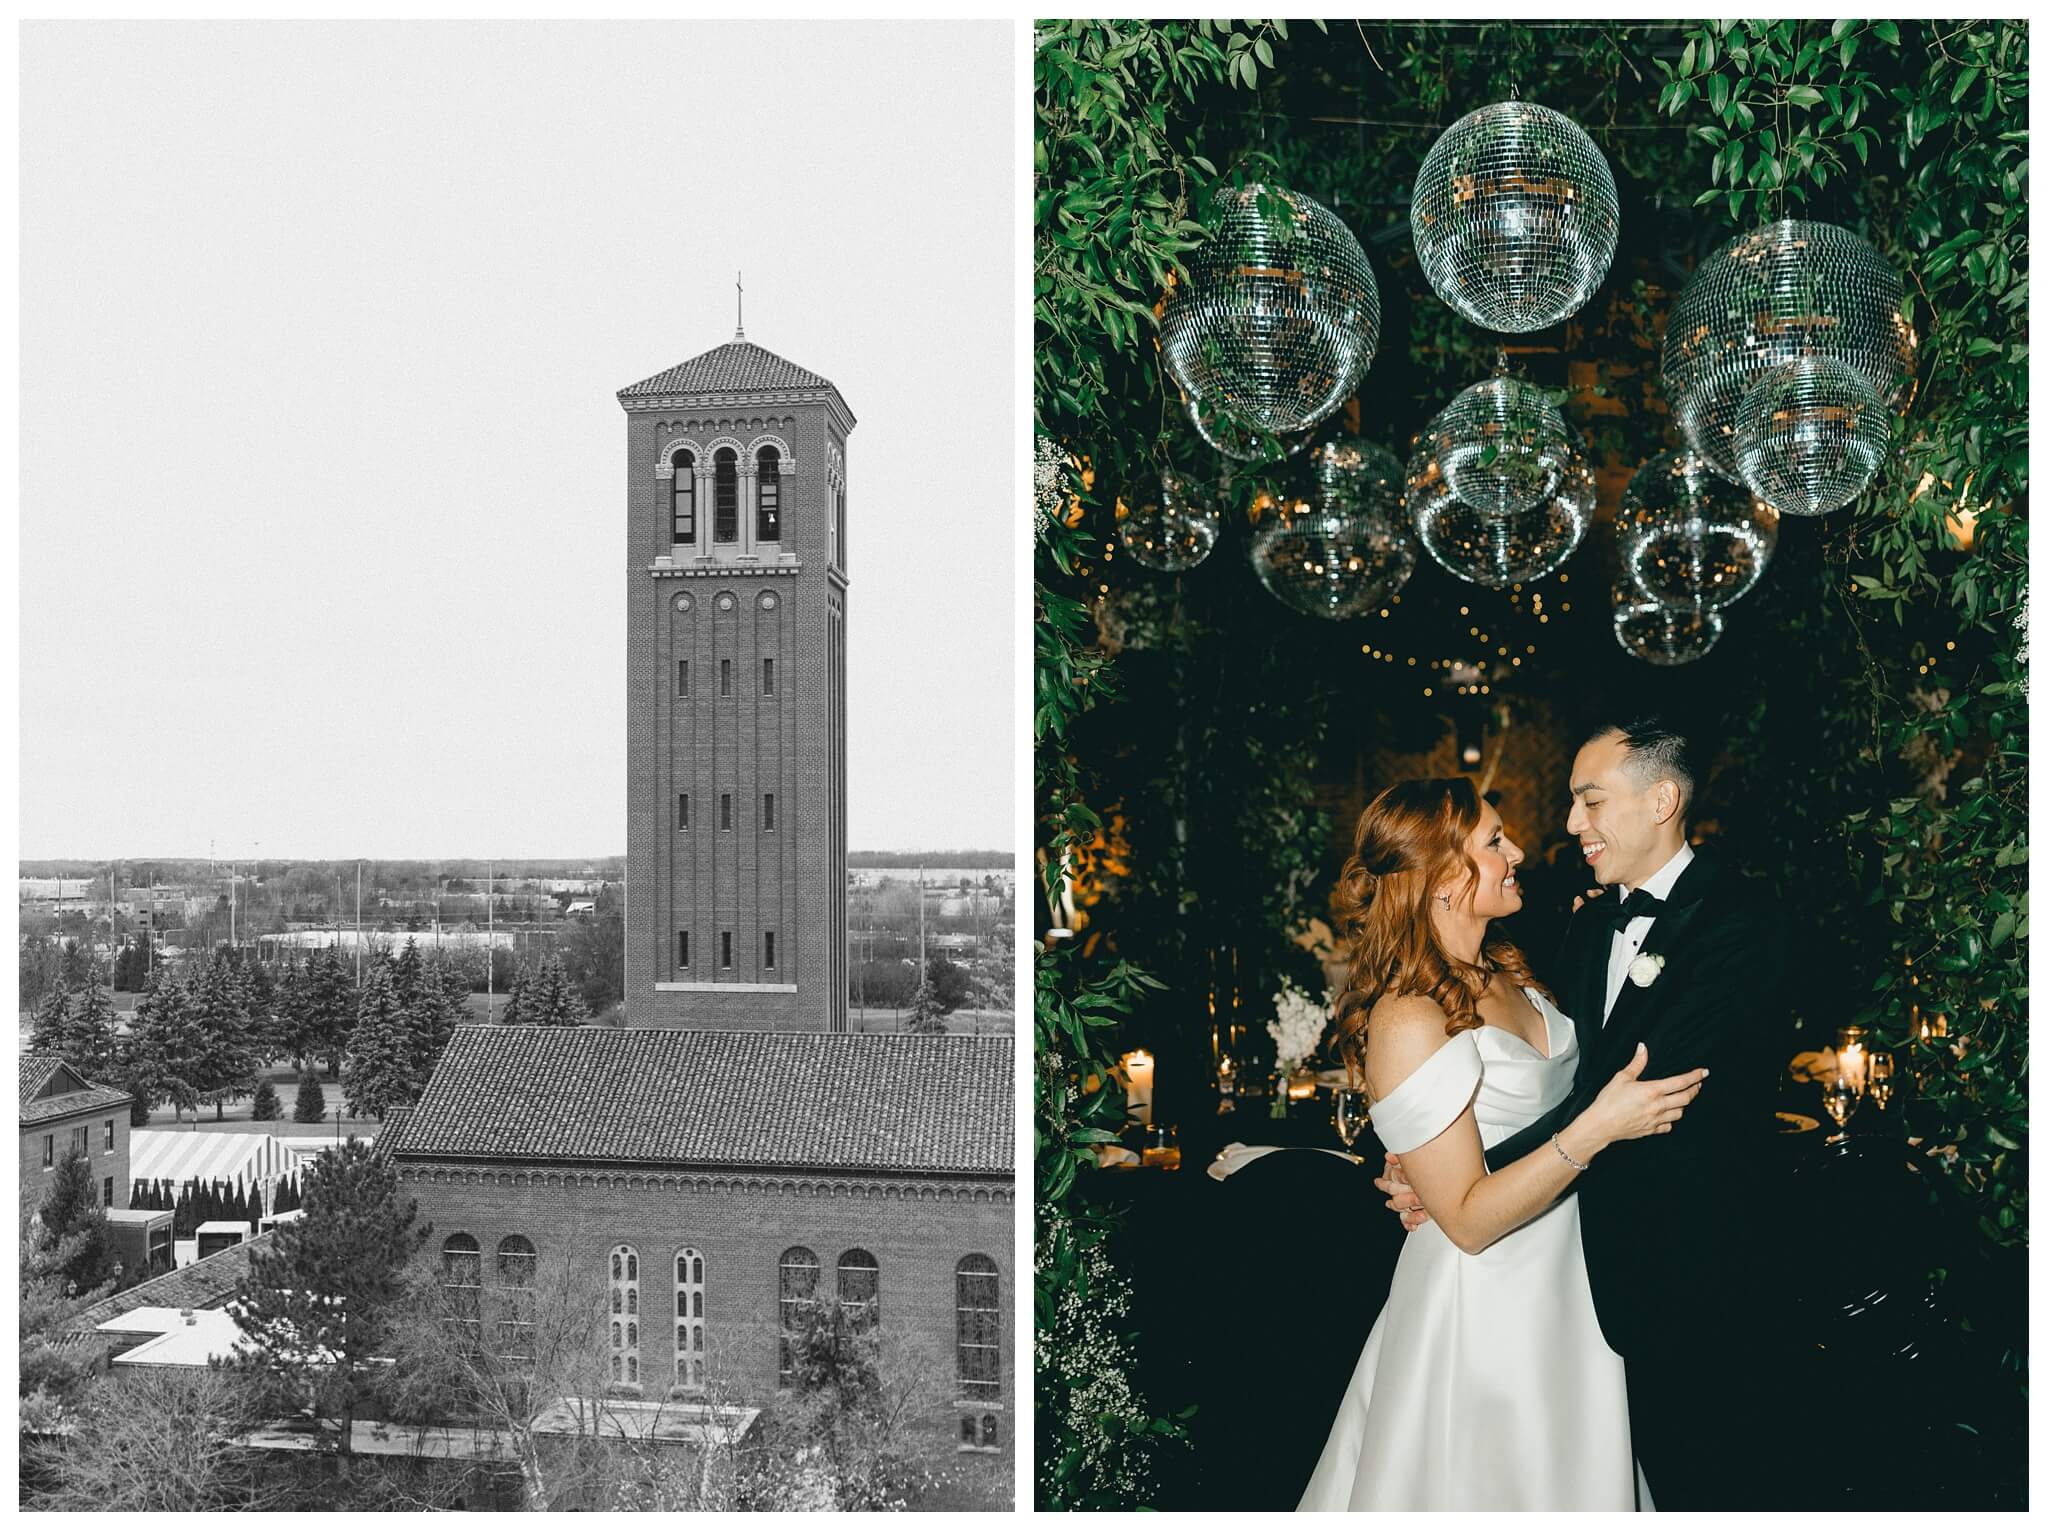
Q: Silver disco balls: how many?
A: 11